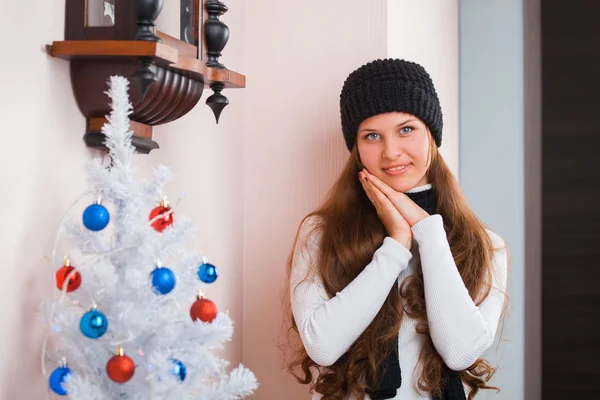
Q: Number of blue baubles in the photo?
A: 6